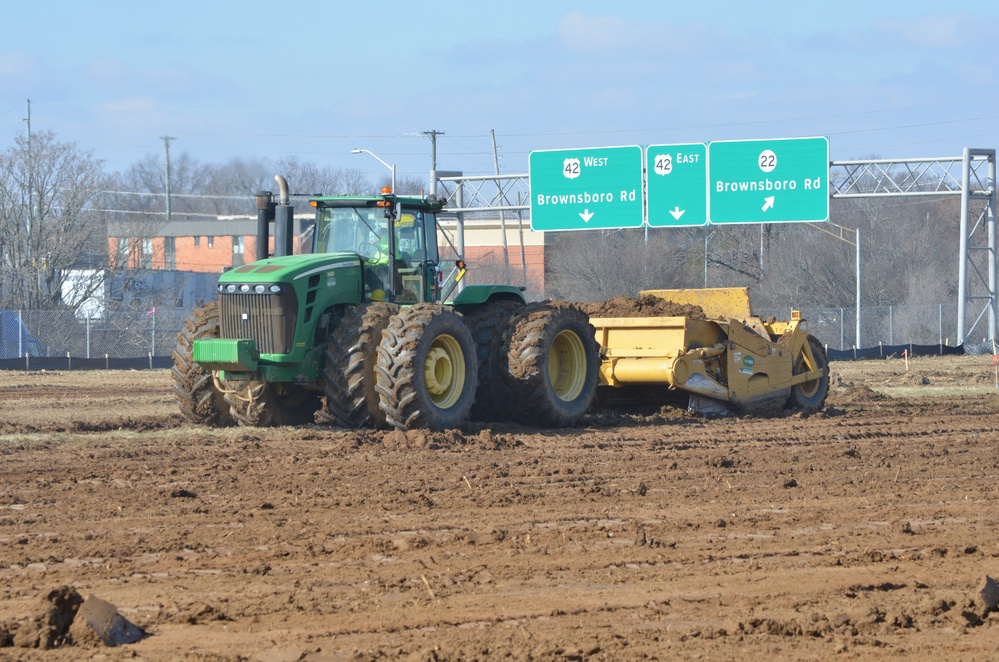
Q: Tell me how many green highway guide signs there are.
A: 3